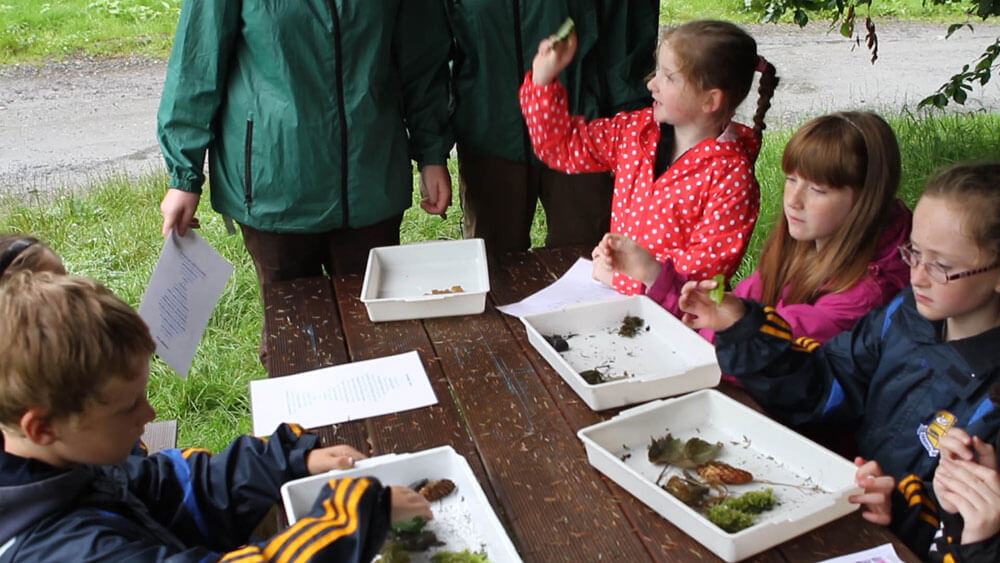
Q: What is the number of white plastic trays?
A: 4